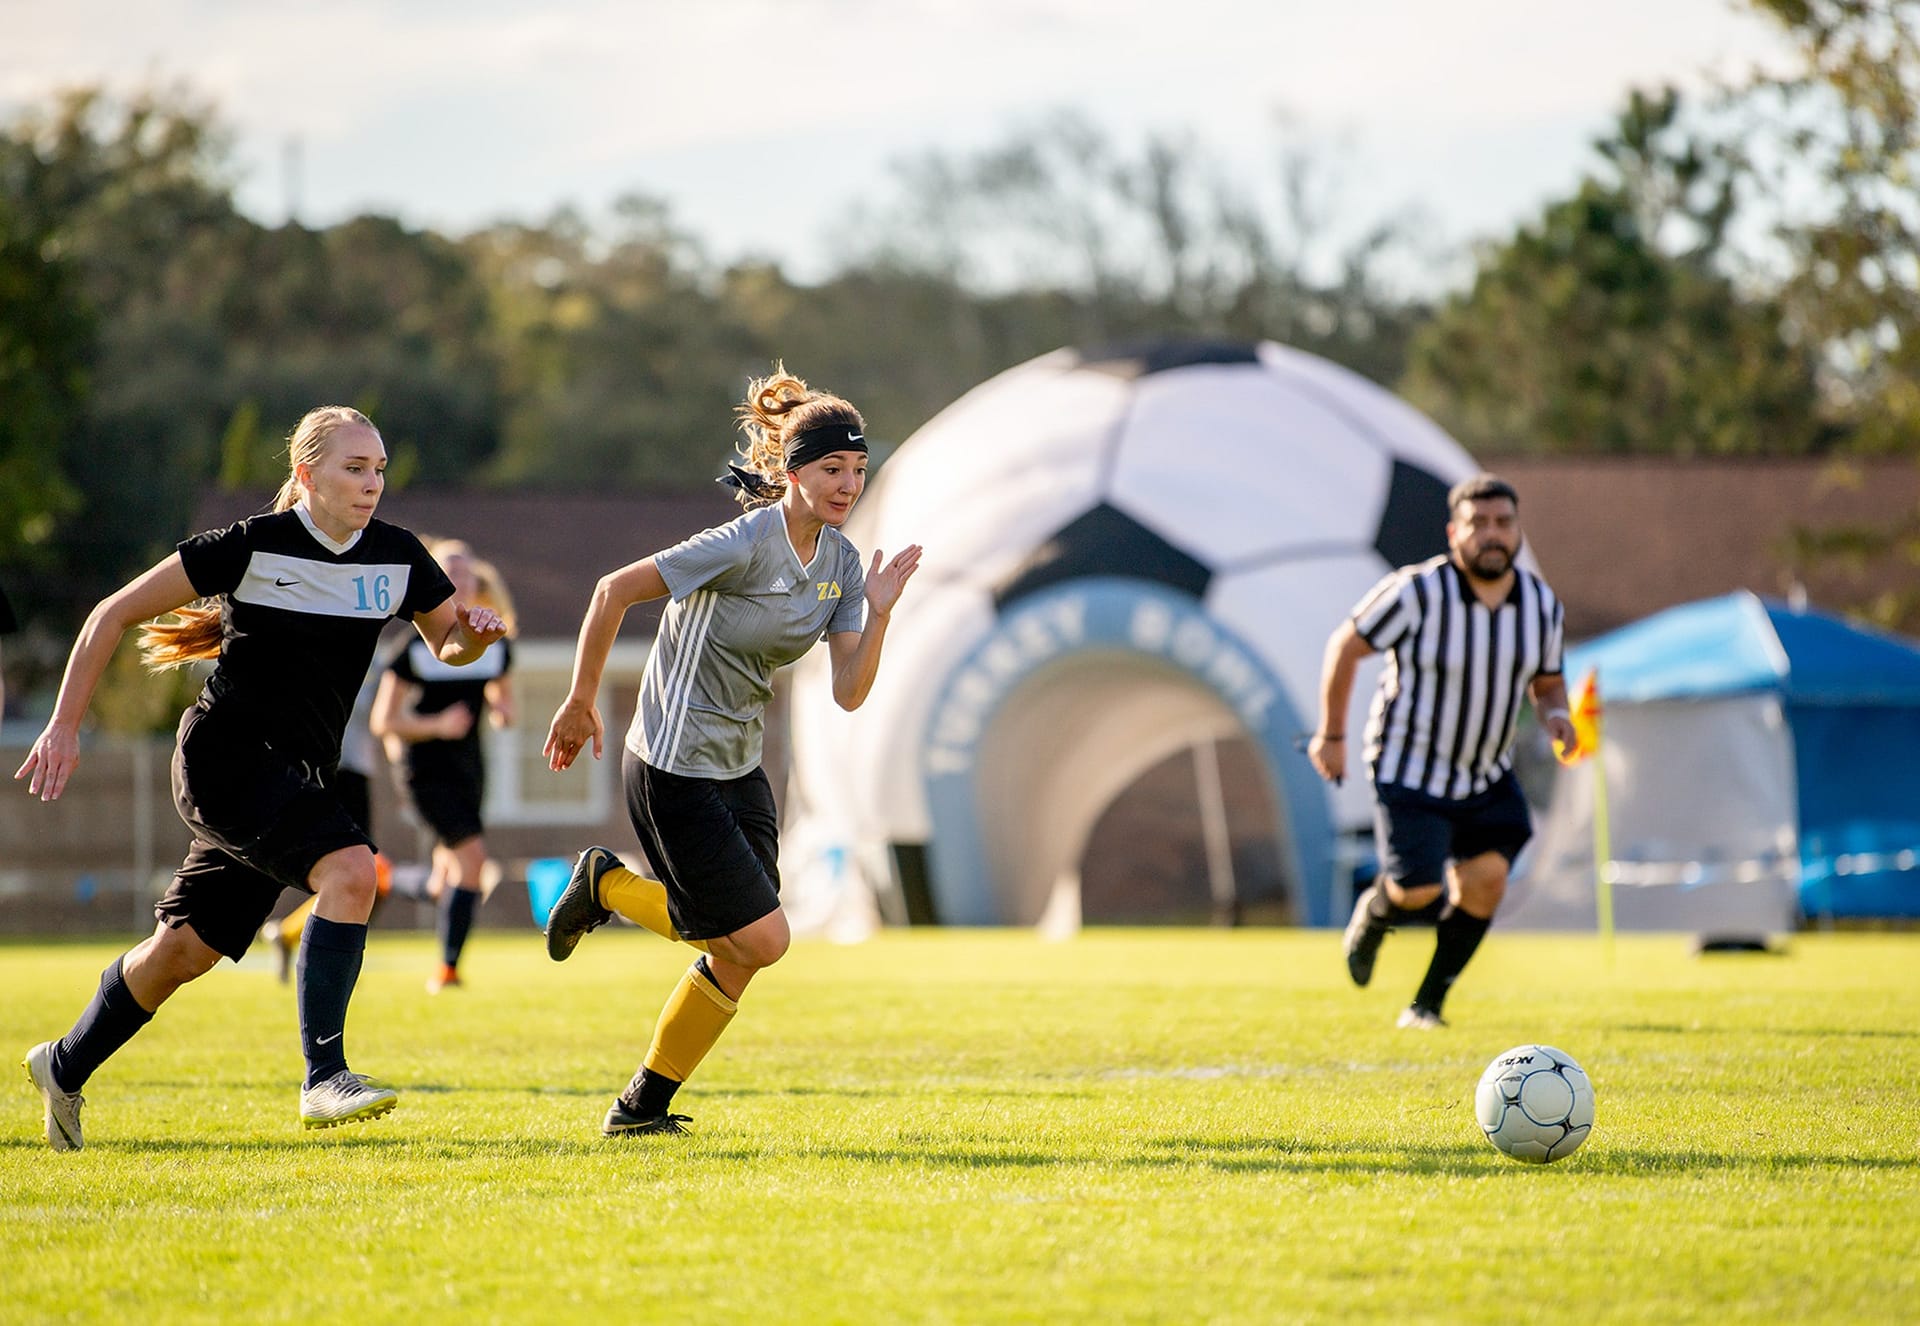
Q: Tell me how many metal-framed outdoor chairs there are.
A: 0